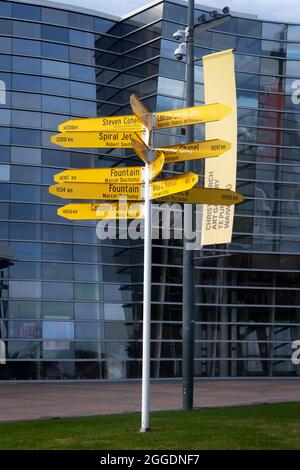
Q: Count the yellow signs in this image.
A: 12